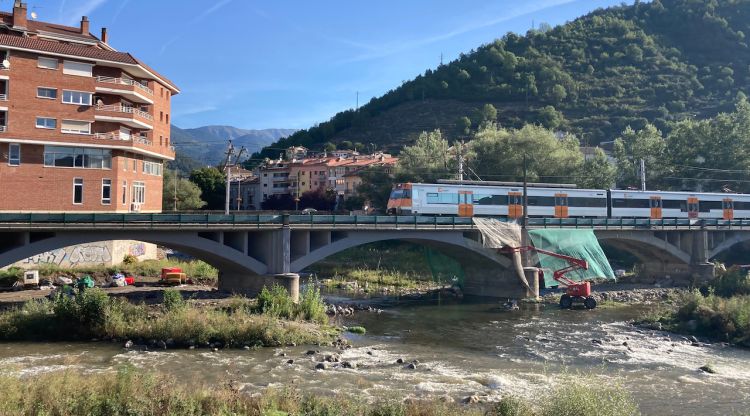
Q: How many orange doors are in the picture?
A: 6